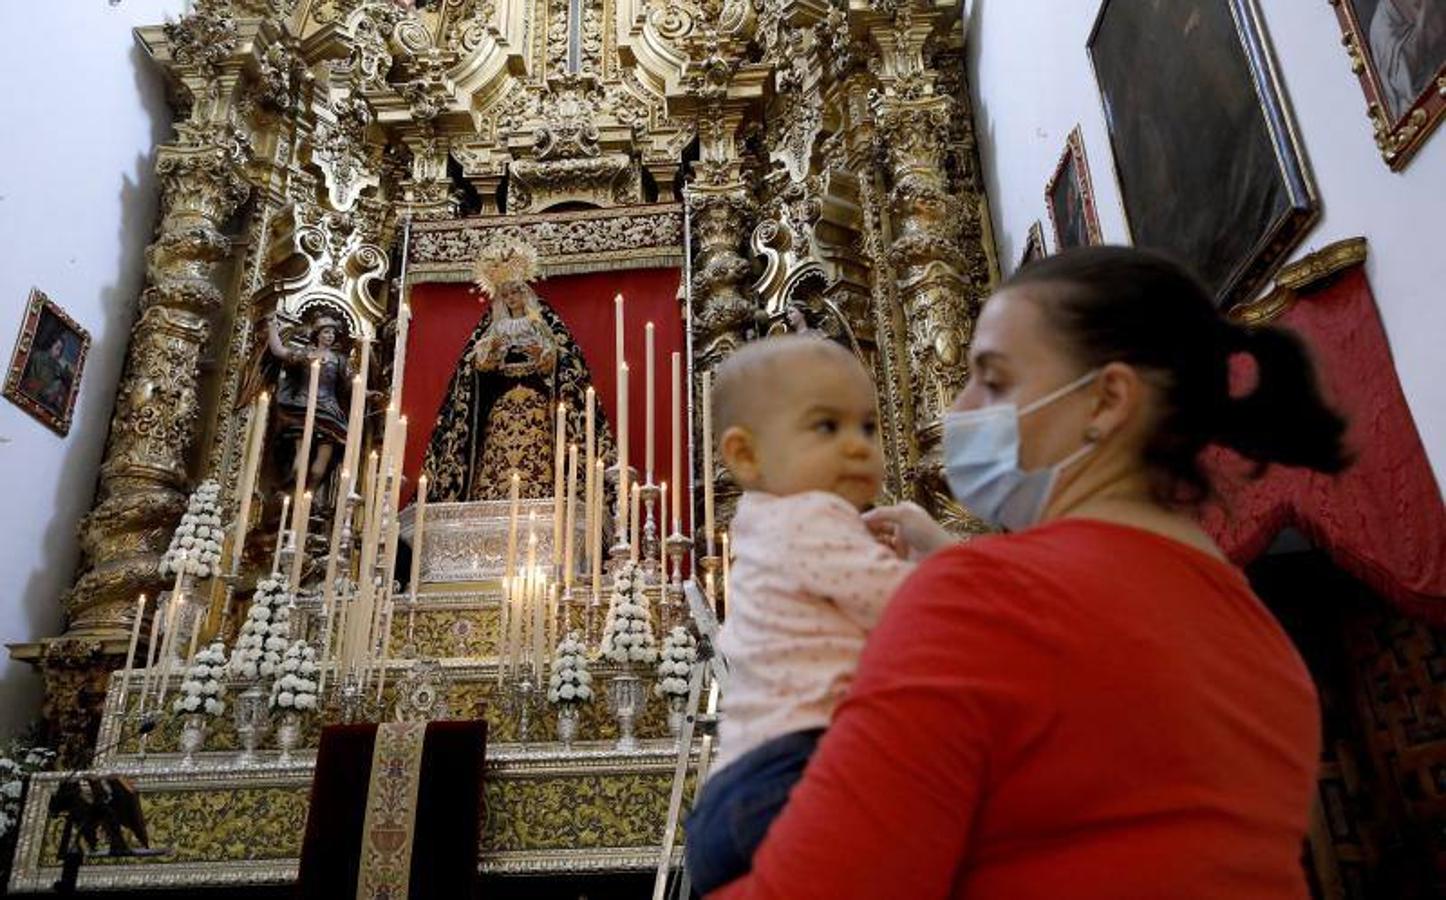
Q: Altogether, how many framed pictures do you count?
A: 5